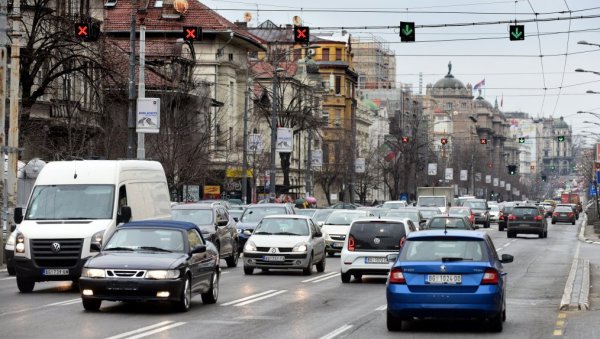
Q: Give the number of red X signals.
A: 6